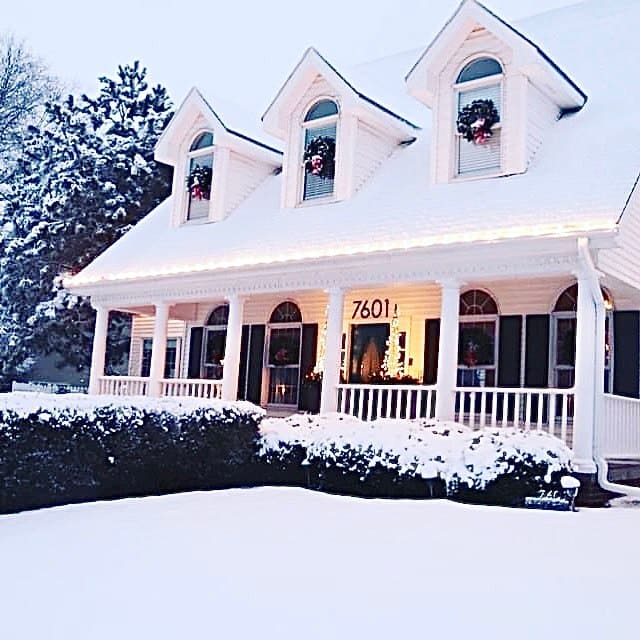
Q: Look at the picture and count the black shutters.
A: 8